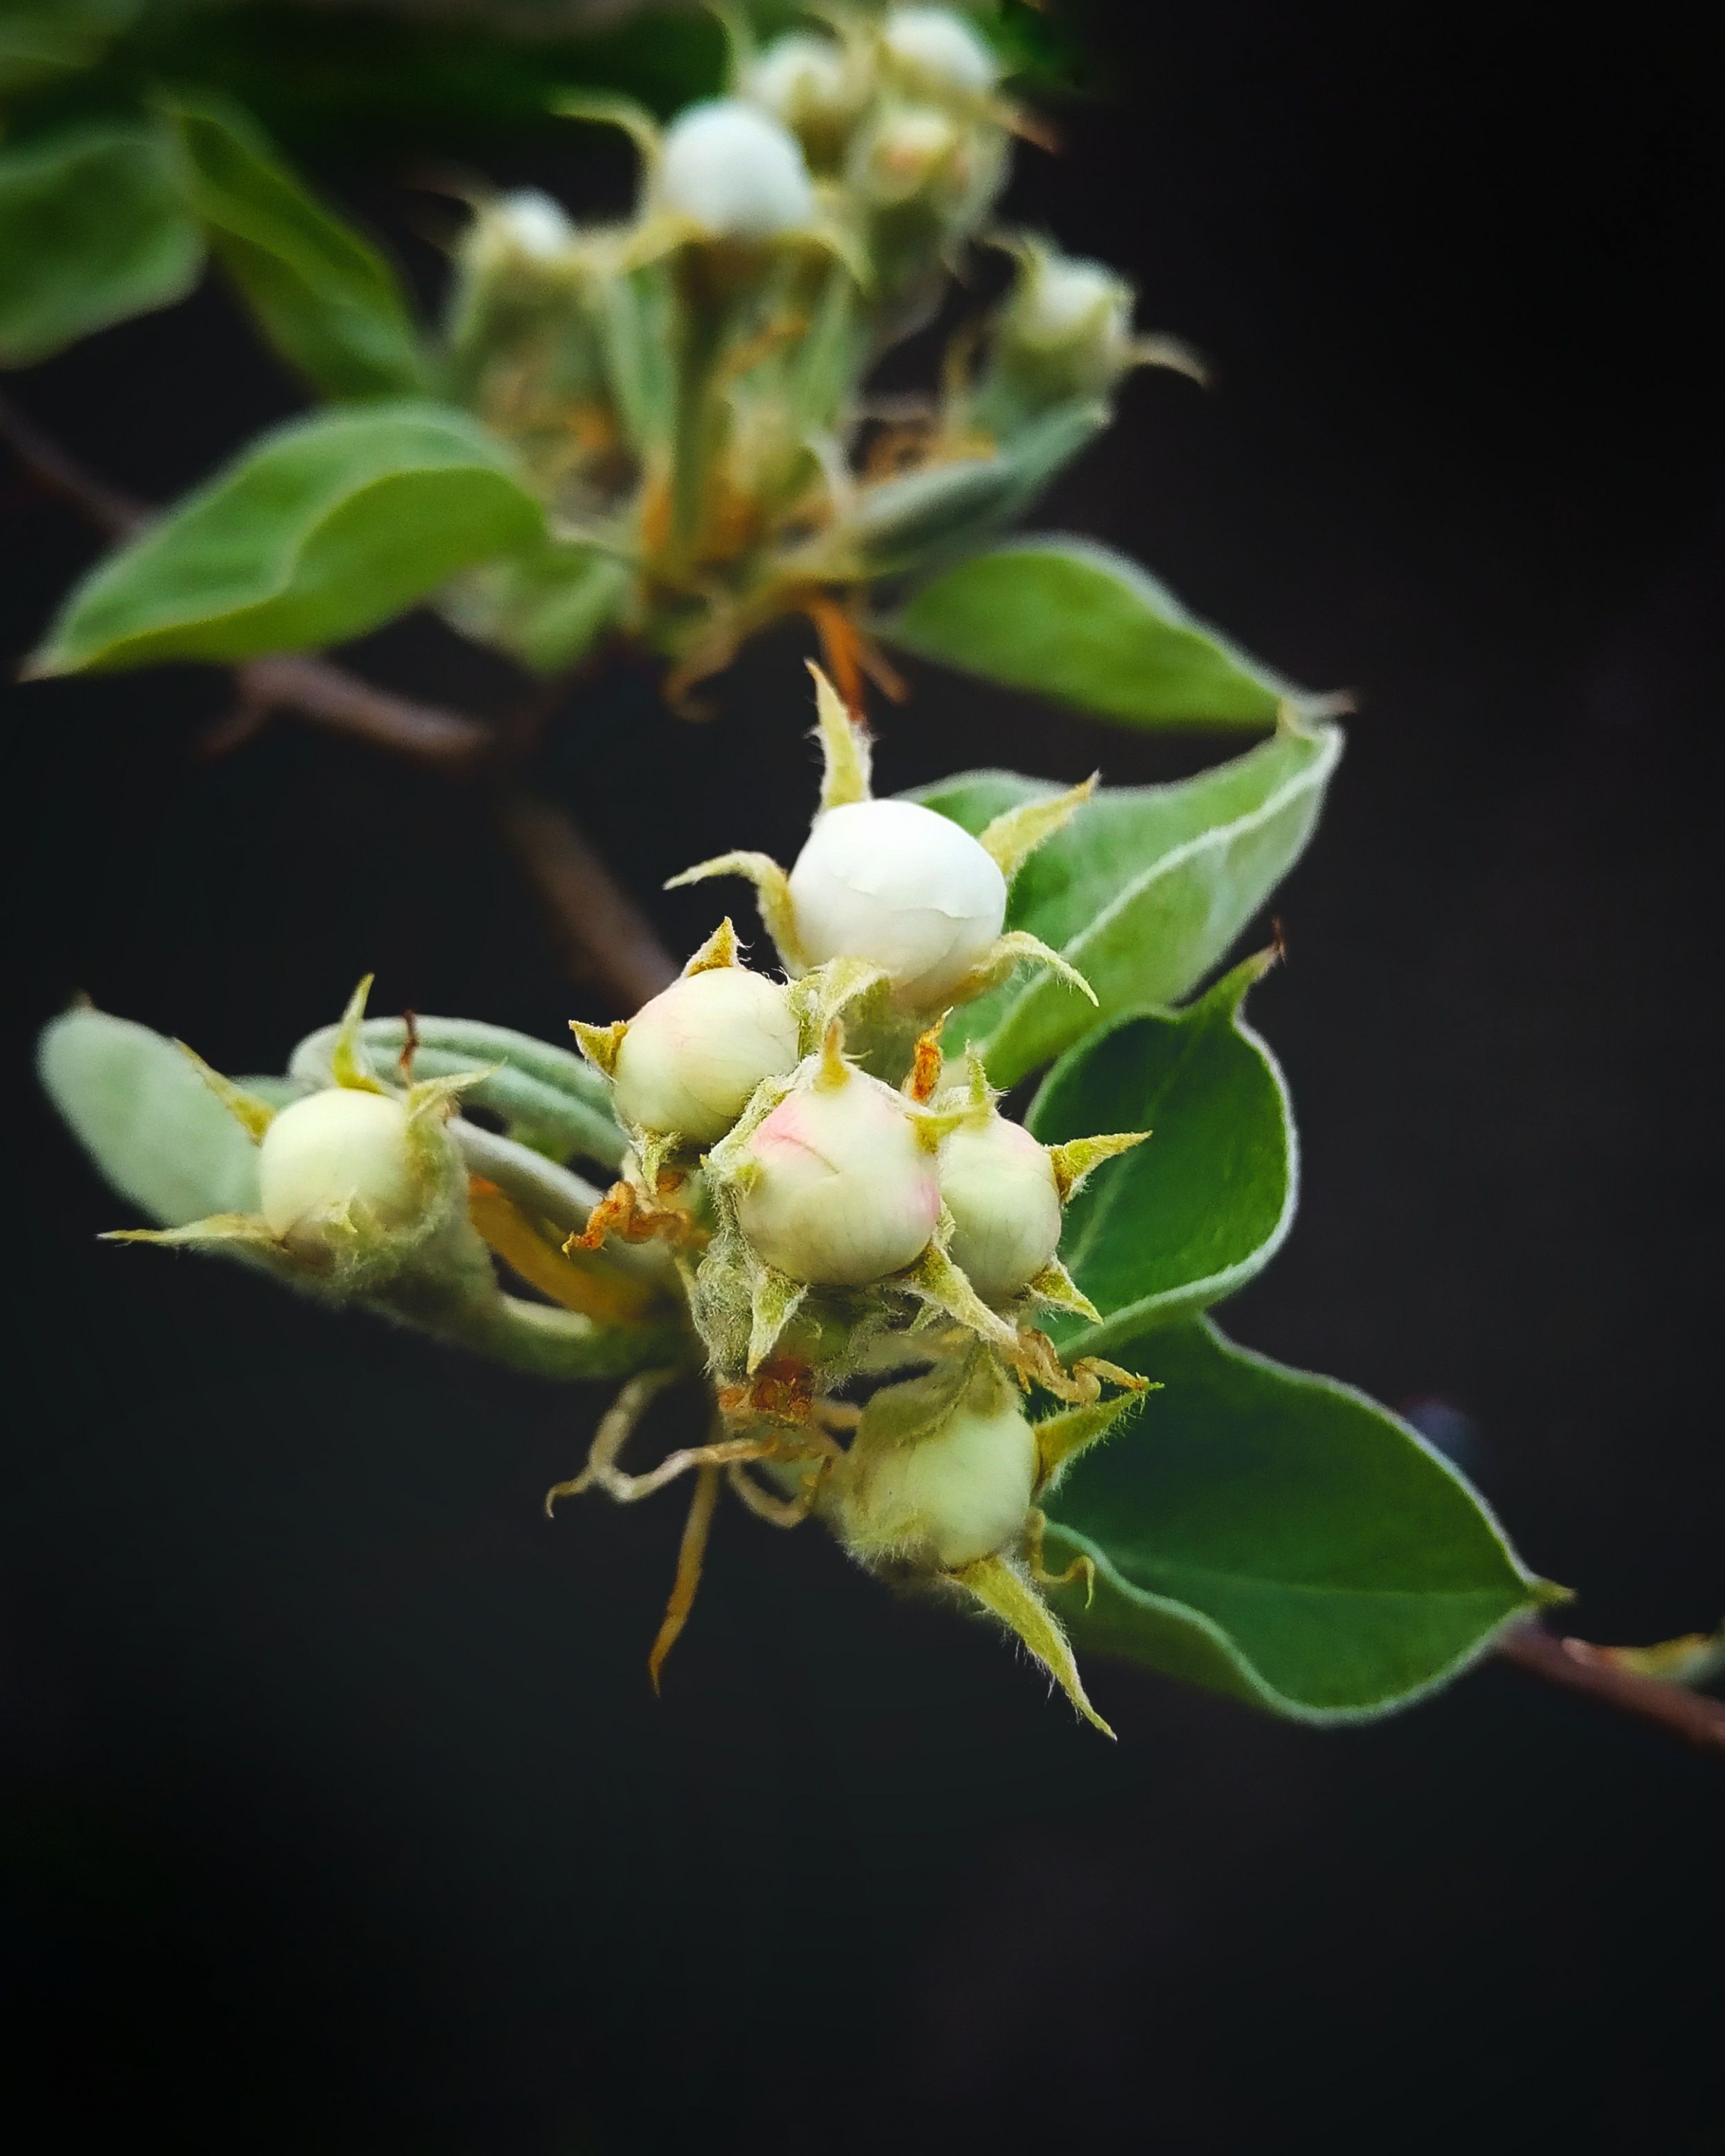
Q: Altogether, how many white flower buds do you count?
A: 12